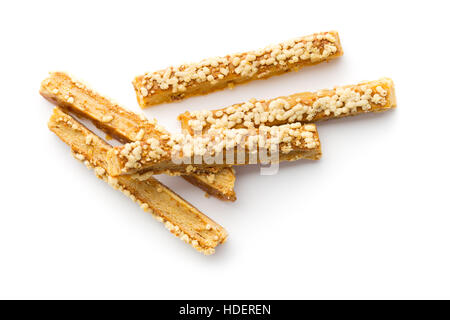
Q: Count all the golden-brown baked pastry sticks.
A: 5